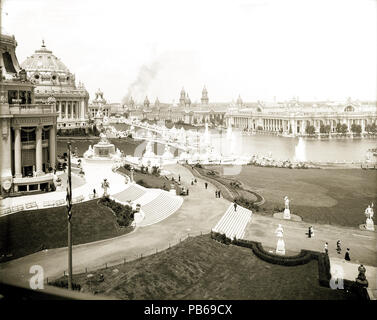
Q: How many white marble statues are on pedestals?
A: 3